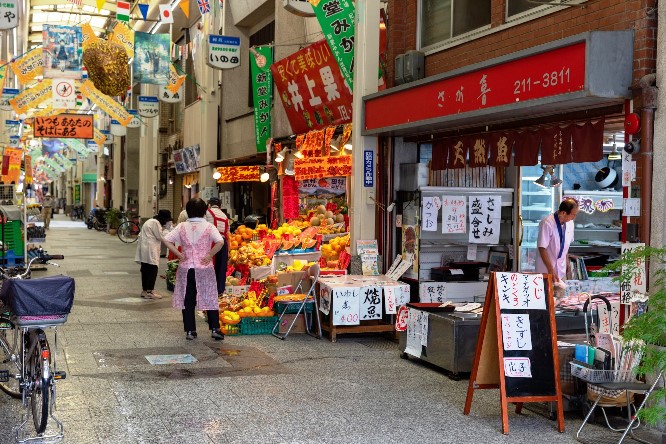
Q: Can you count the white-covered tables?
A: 1